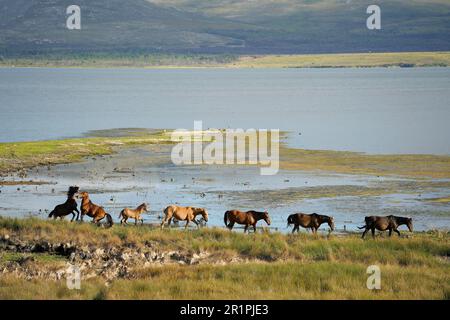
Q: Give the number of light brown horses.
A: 2